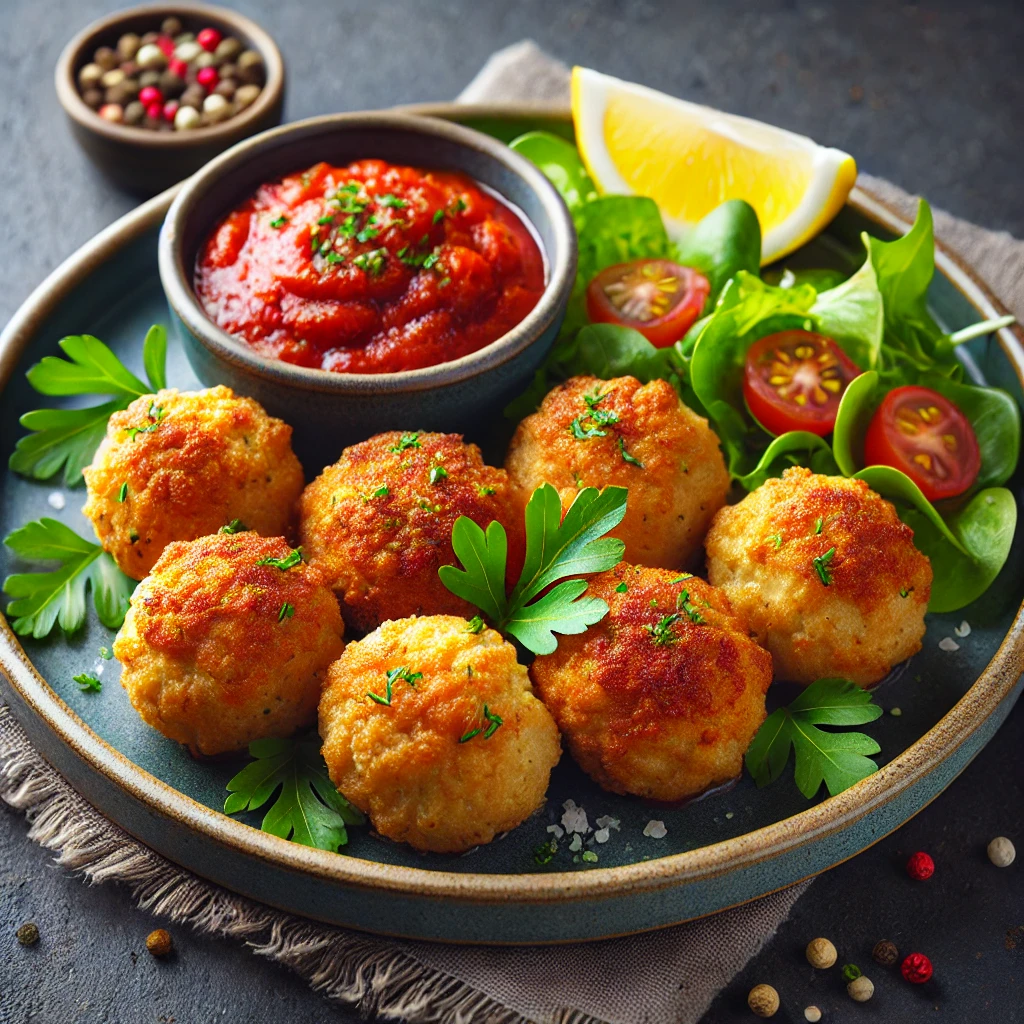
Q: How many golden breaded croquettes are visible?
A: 7